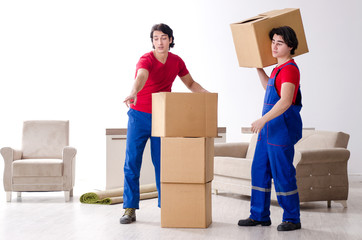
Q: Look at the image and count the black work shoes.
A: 2